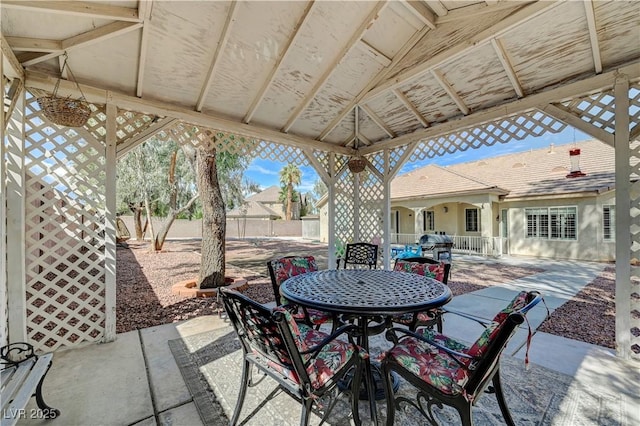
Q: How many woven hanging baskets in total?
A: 2